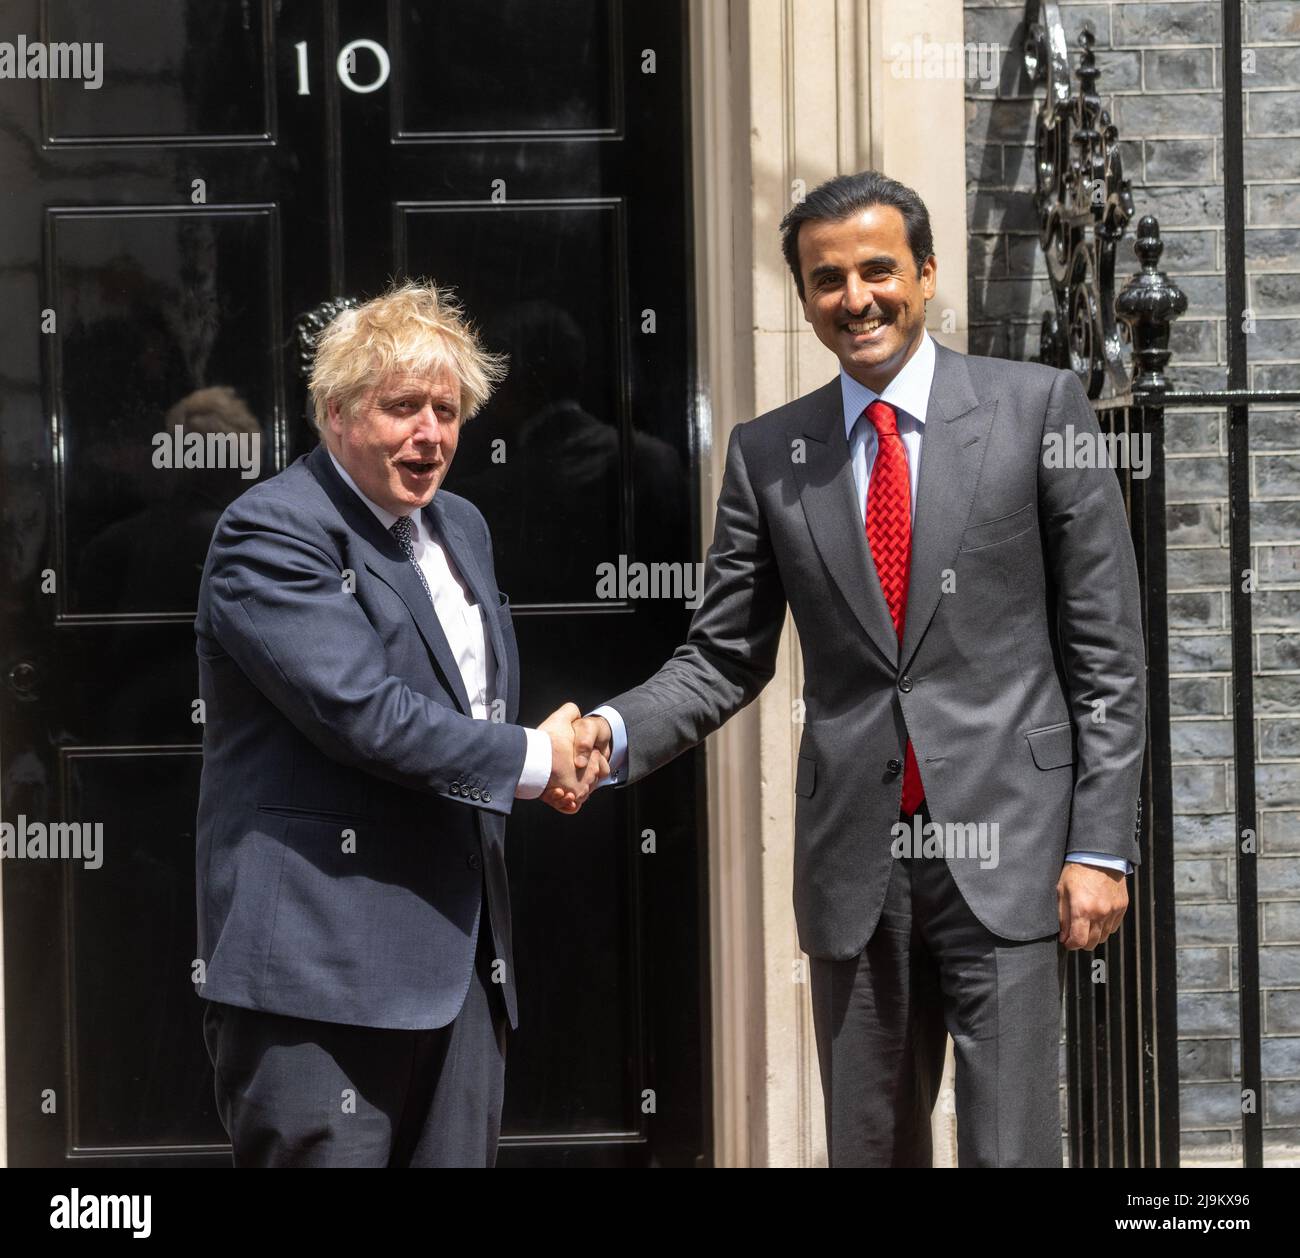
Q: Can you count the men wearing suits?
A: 2